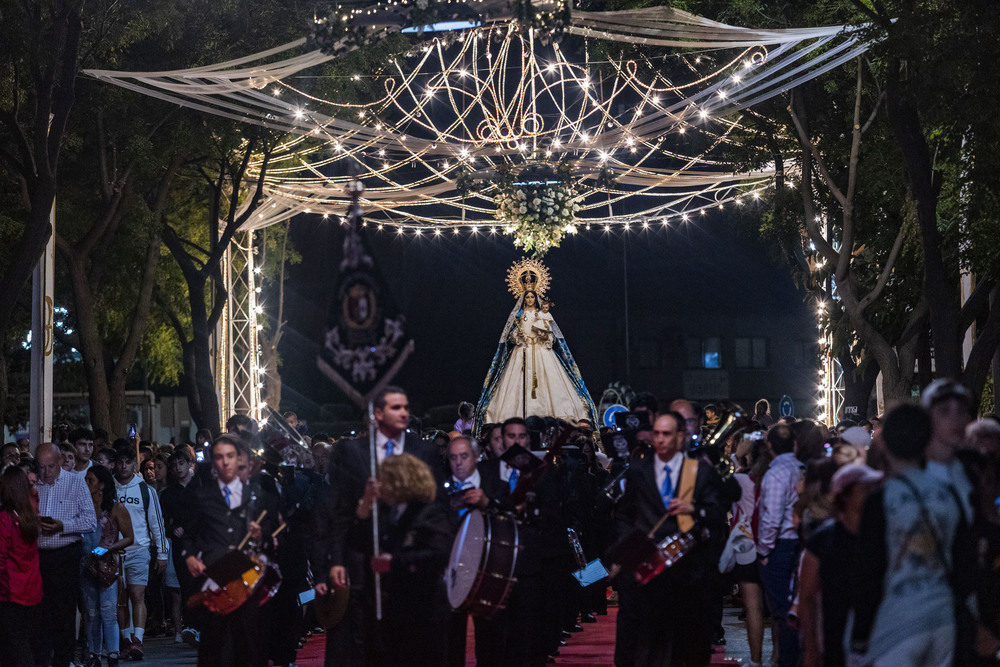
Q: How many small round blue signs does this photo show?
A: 2